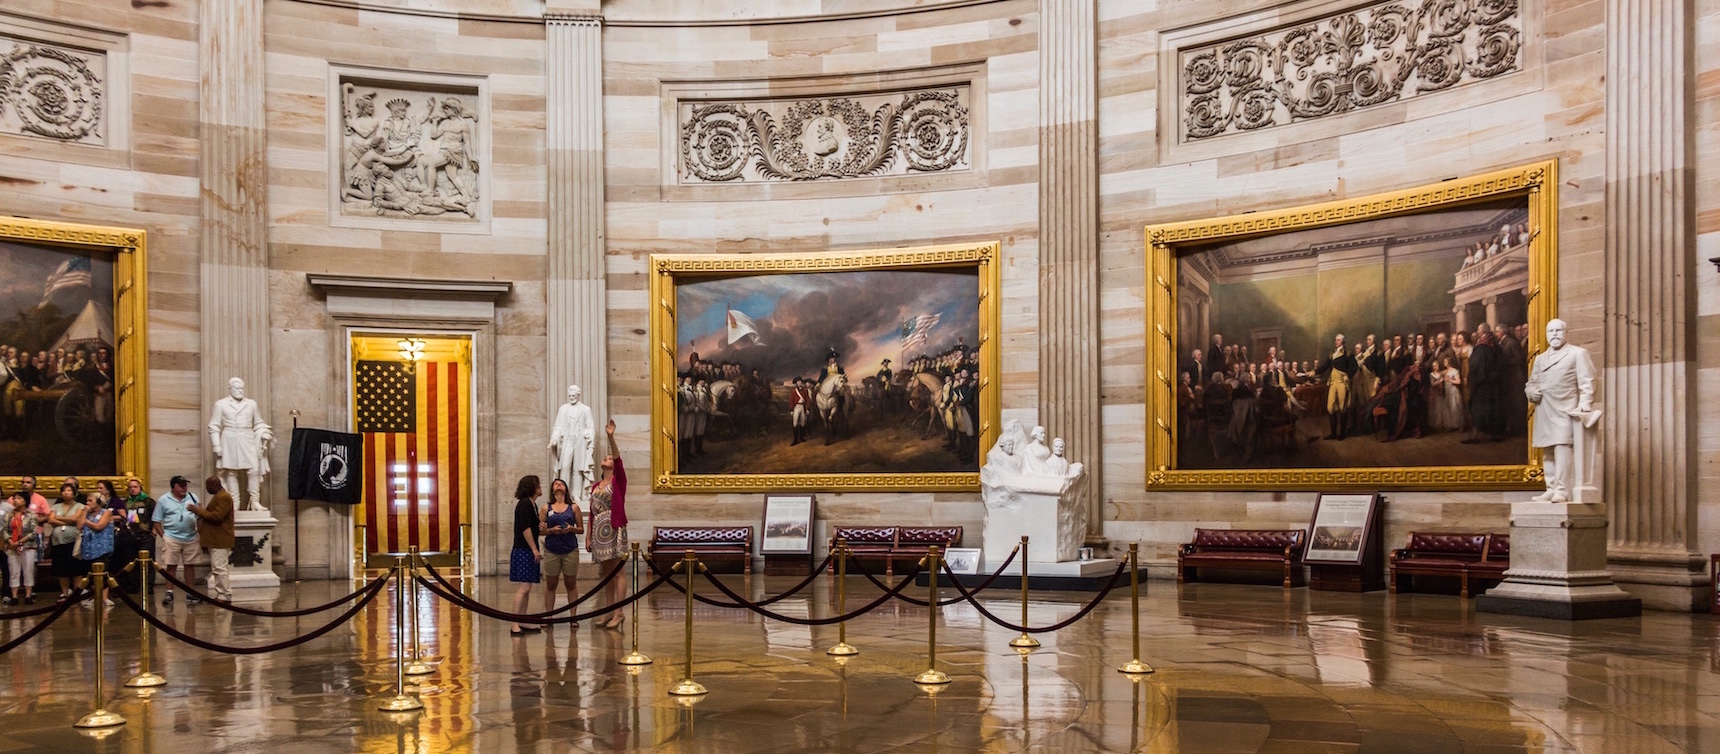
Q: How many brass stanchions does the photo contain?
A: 10